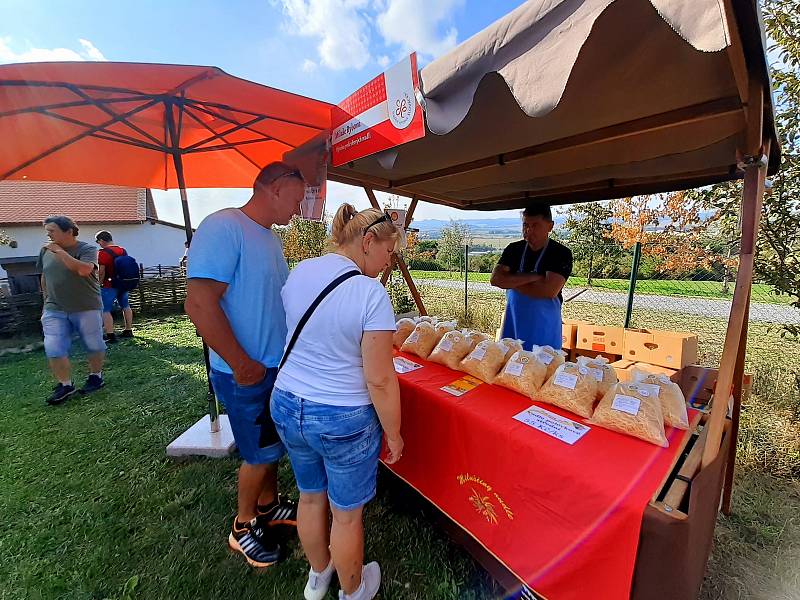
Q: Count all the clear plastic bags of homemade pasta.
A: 14